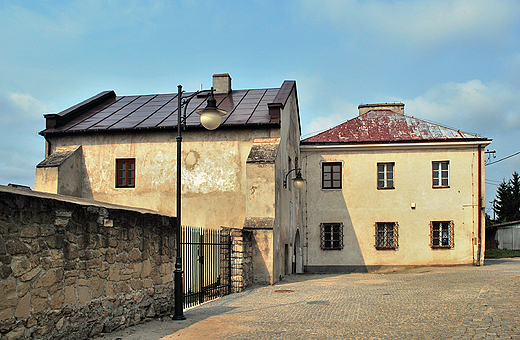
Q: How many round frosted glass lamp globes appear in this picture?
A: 2